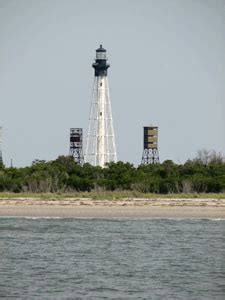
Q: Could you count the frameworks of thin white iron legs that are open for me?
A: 1